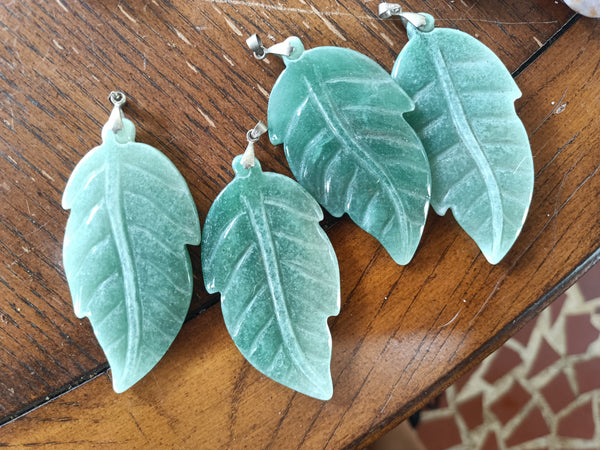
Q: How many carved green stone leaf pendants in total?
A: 4